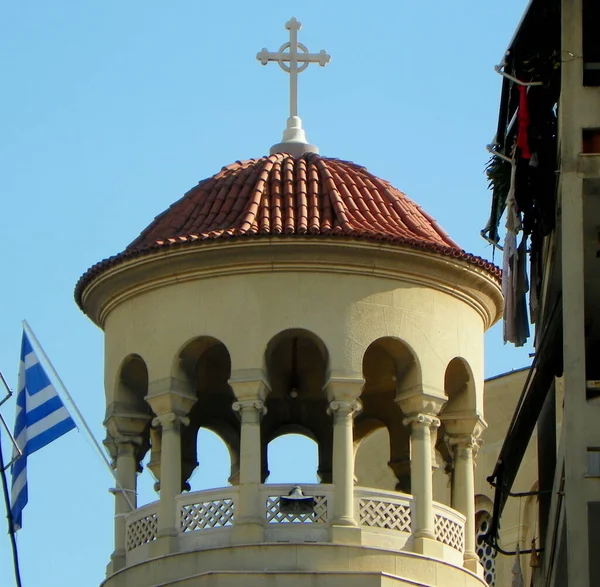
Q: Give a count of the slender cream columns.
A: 6